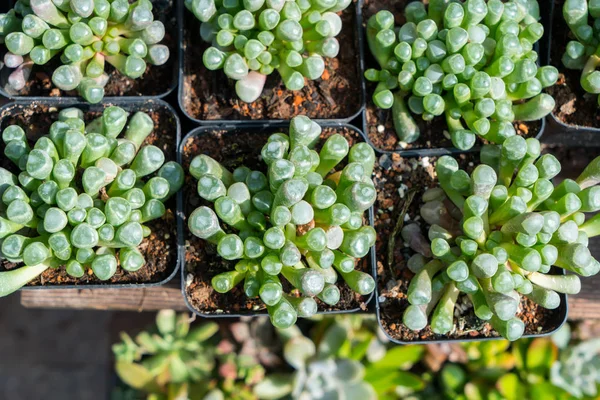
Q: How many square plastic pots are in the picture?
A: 7